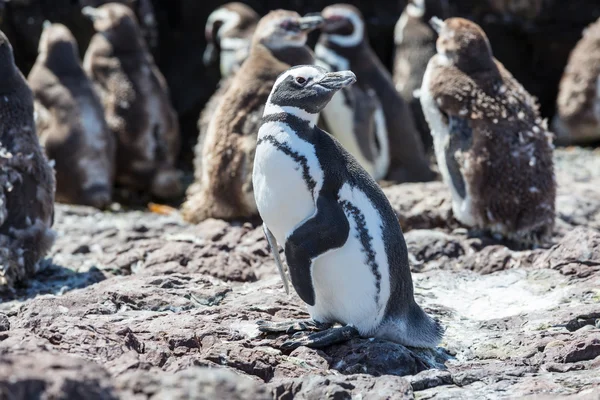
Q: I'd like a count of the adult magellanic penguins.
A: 3